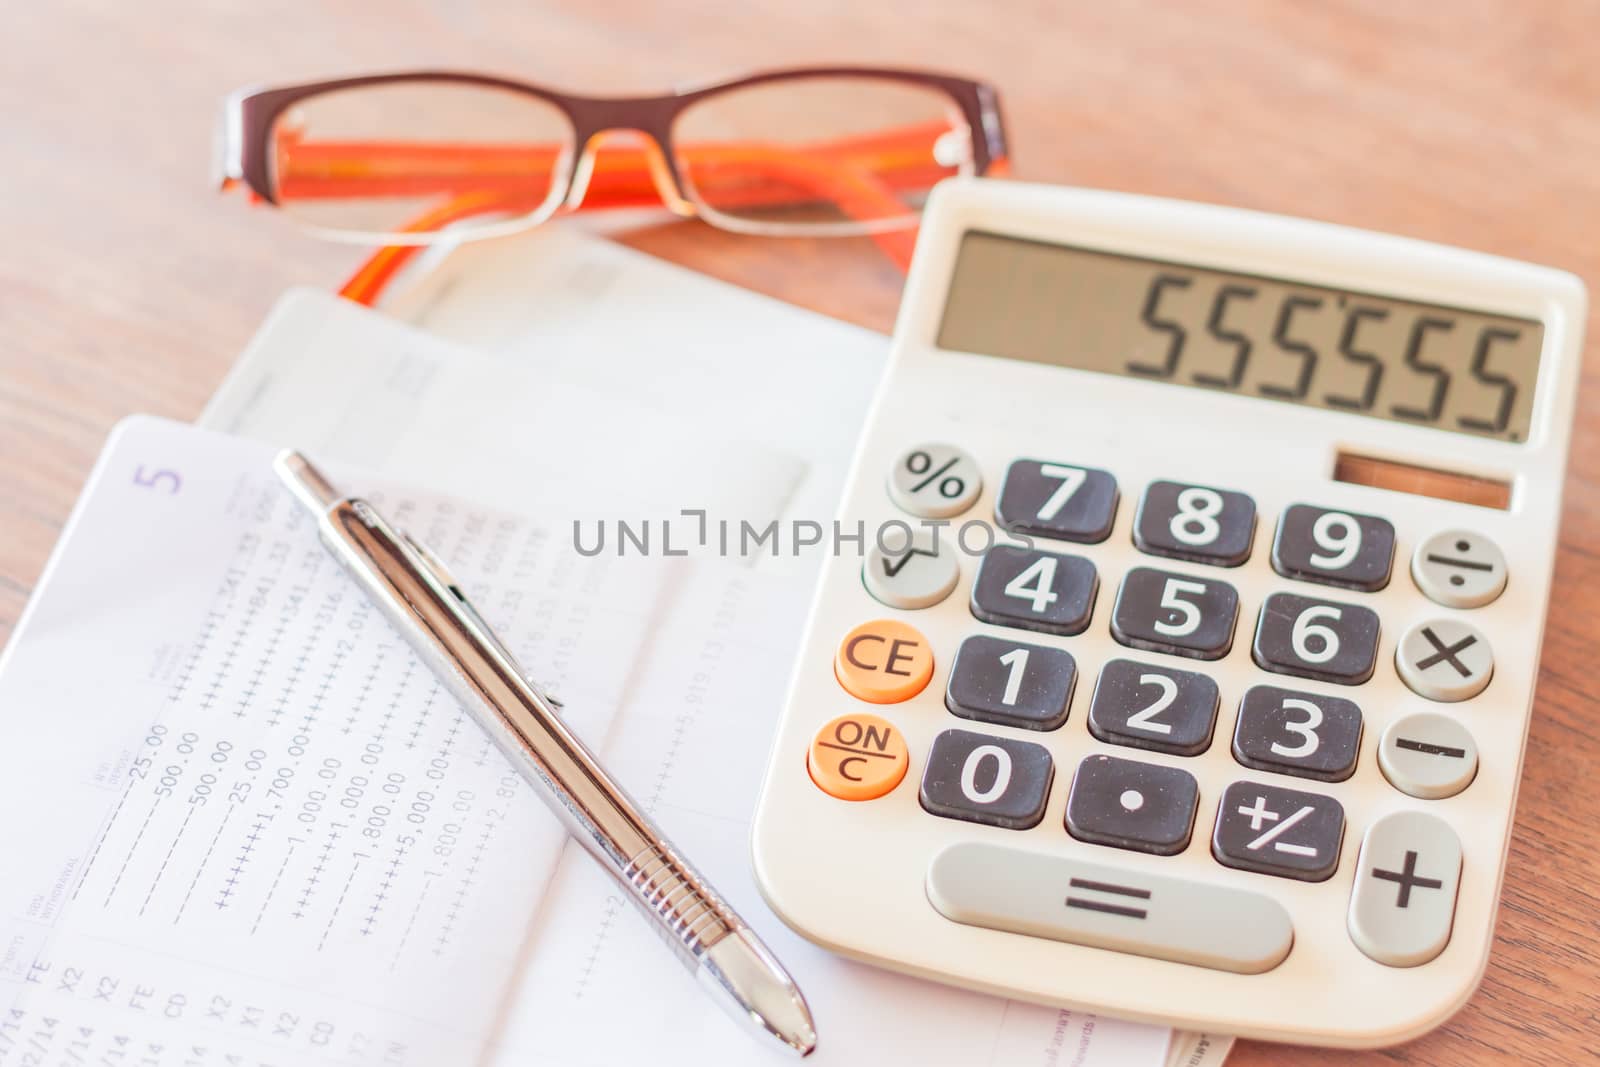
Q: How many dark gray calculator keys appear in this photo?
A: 12